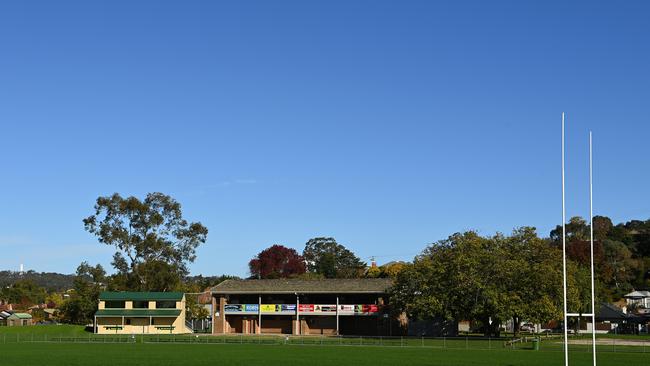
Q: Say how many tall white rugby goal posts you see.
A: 2